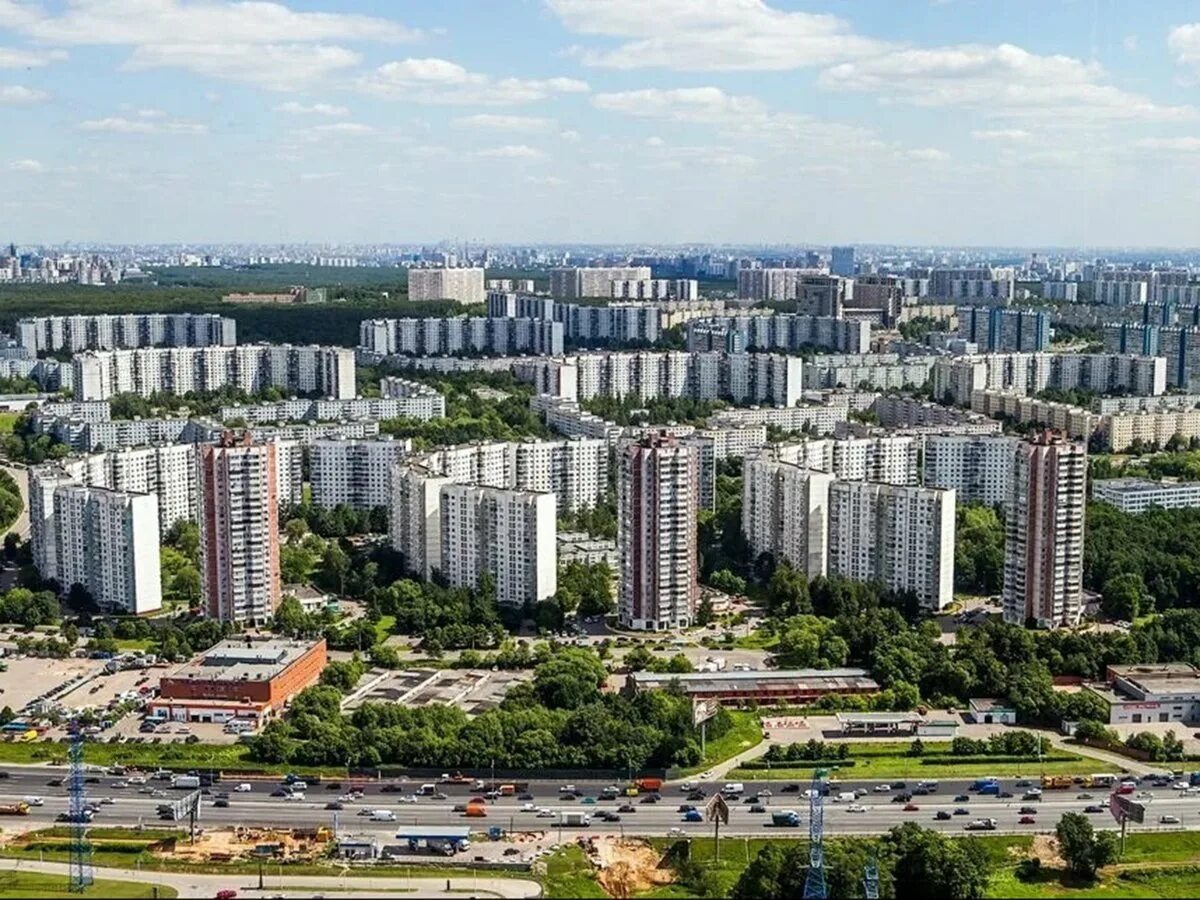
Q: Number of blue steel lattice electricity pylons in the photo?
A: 3